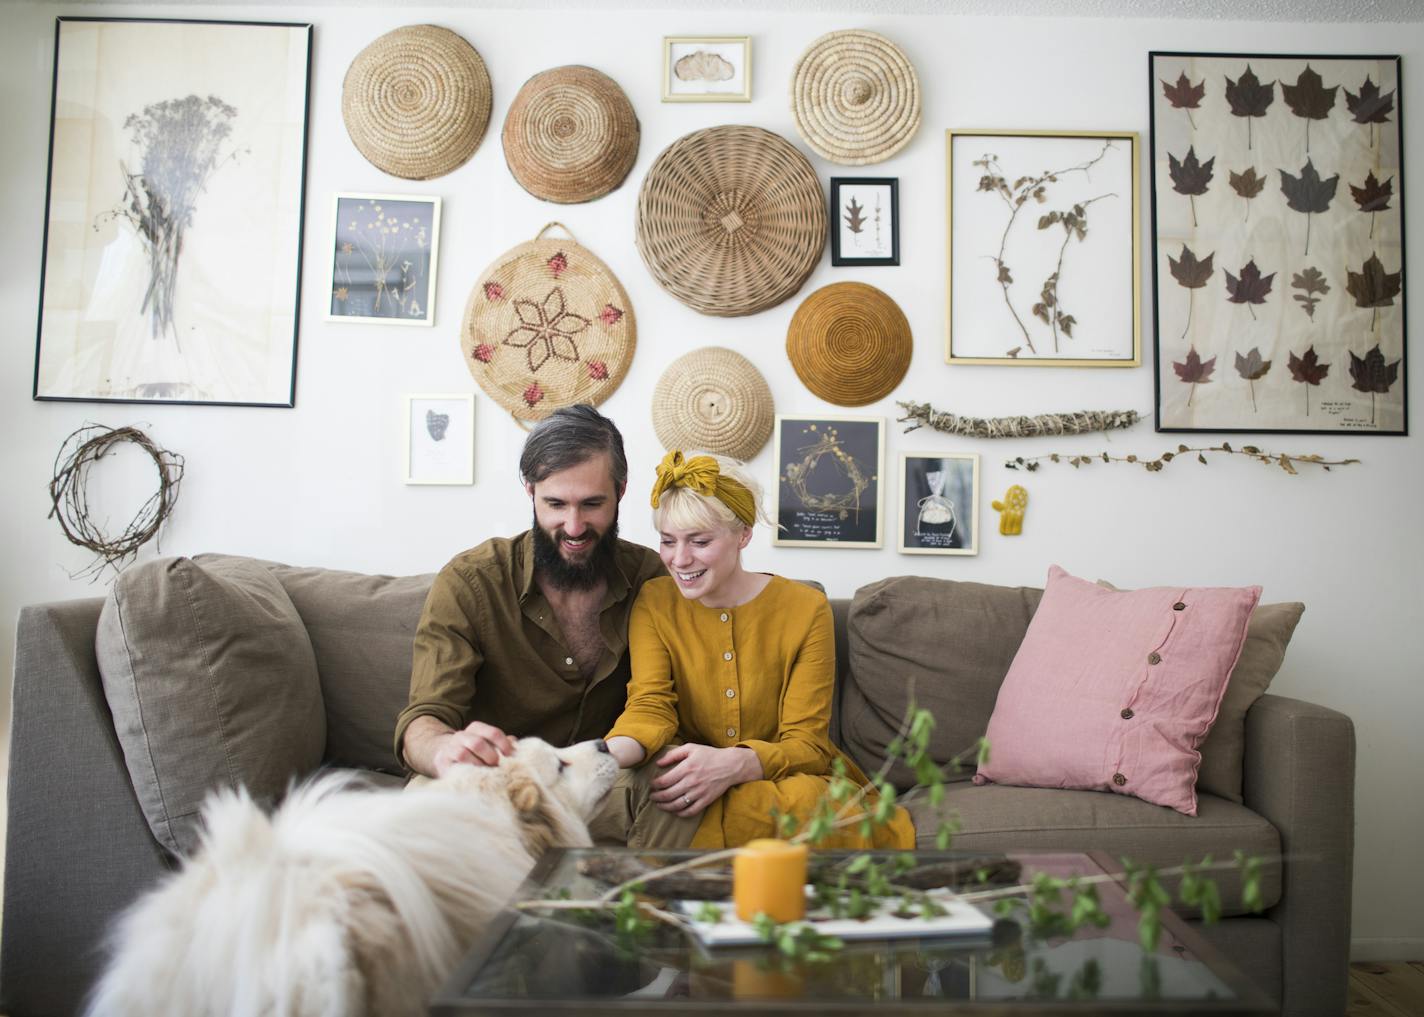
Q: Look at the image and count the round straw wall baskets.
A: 7